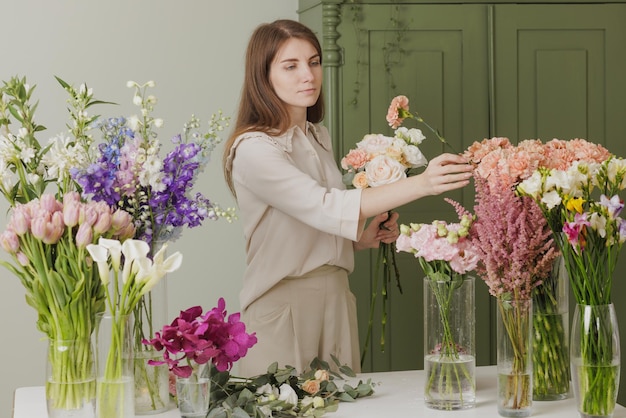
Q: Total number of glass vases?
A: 8